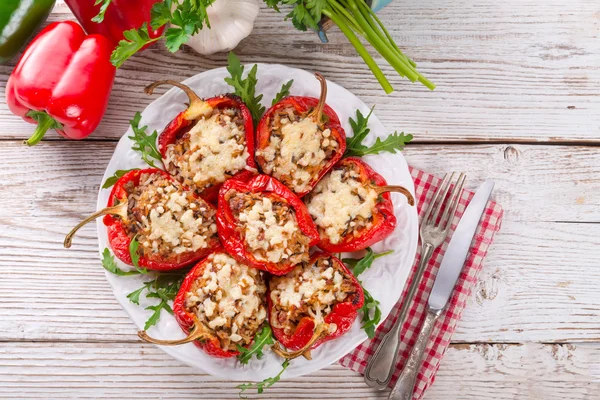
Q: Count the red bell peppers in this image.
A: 9